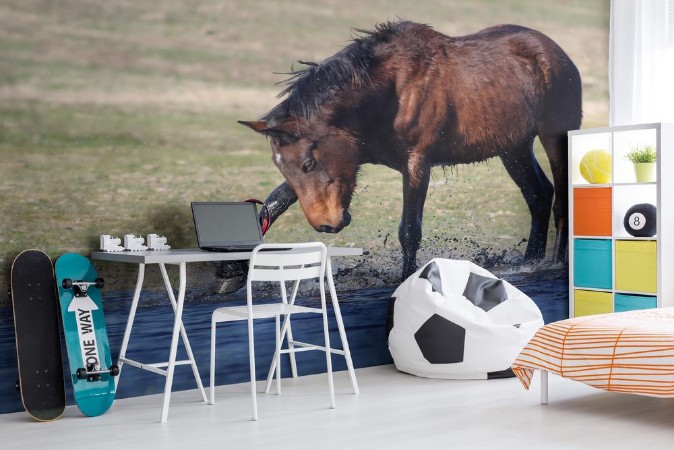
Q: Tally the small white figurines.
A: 3